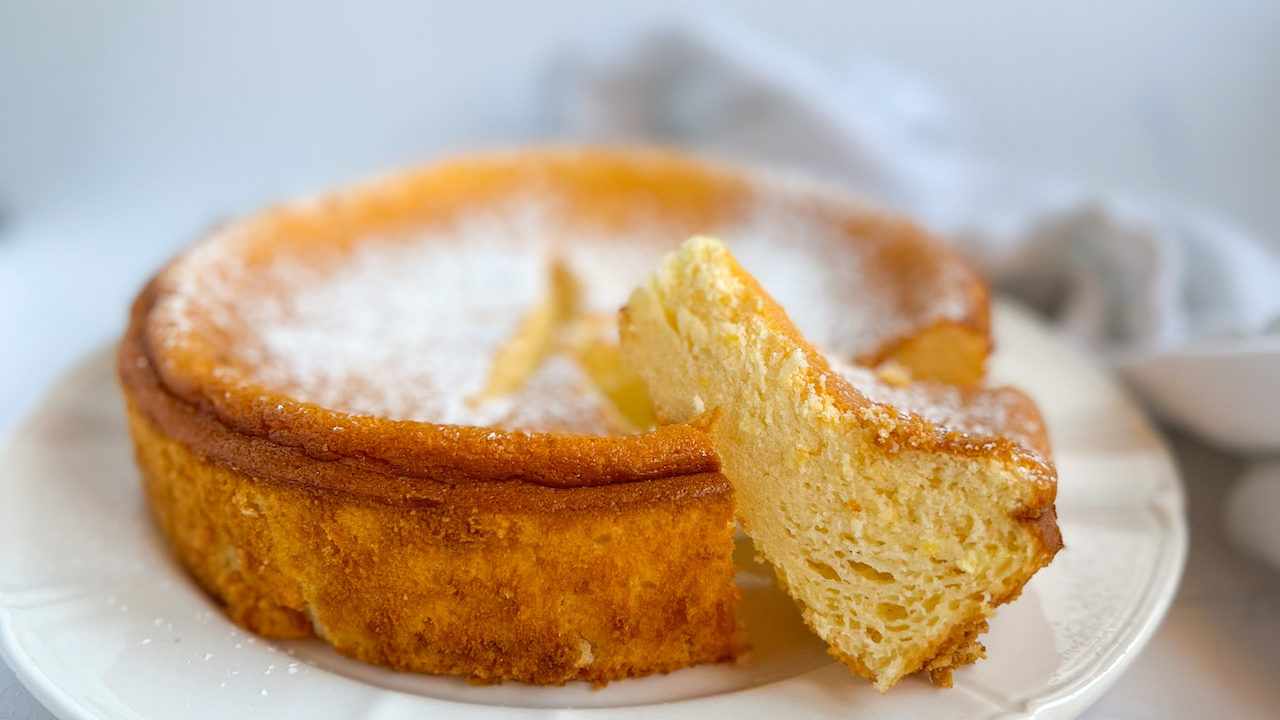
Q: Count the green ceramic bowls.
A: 0